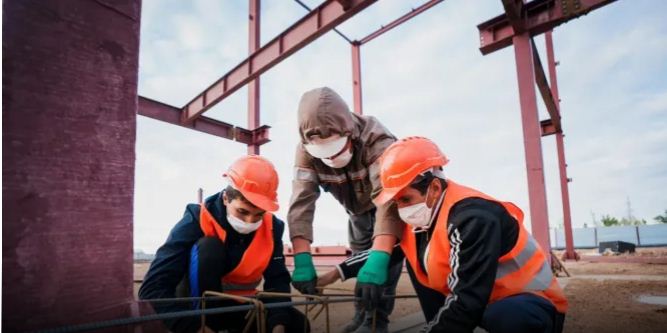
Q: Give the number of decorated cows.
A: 0